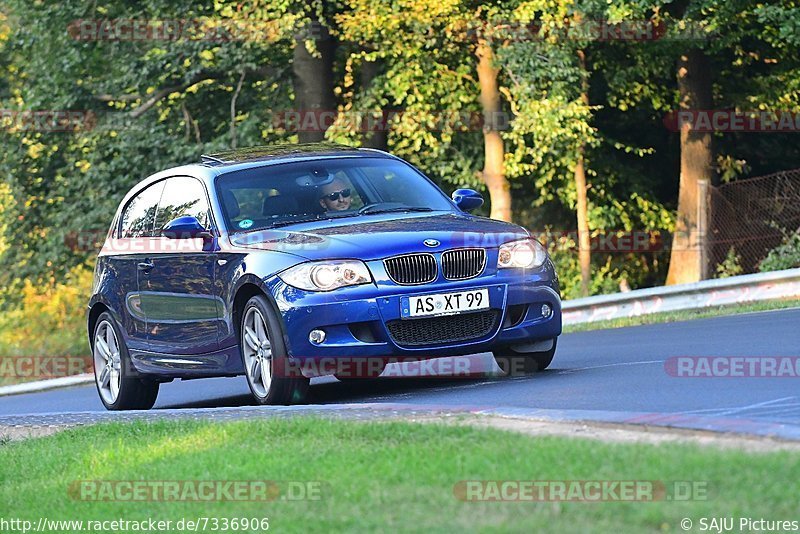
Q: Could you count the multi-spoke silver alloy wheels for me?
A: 2